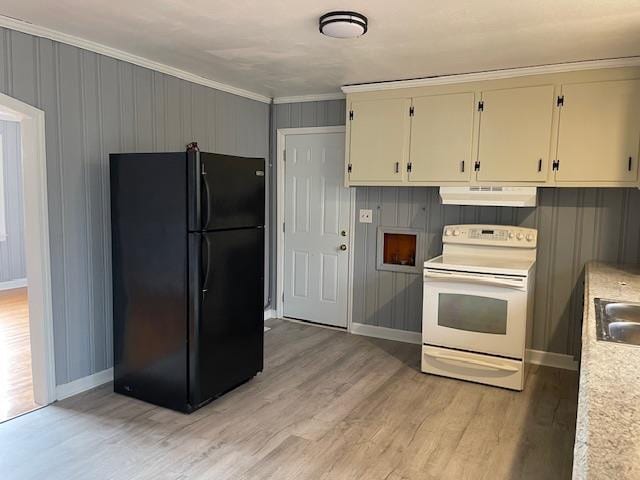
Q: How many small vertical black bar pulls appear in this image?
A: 4